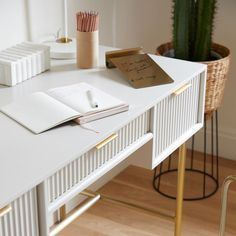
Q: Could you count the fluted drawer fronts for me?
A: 3